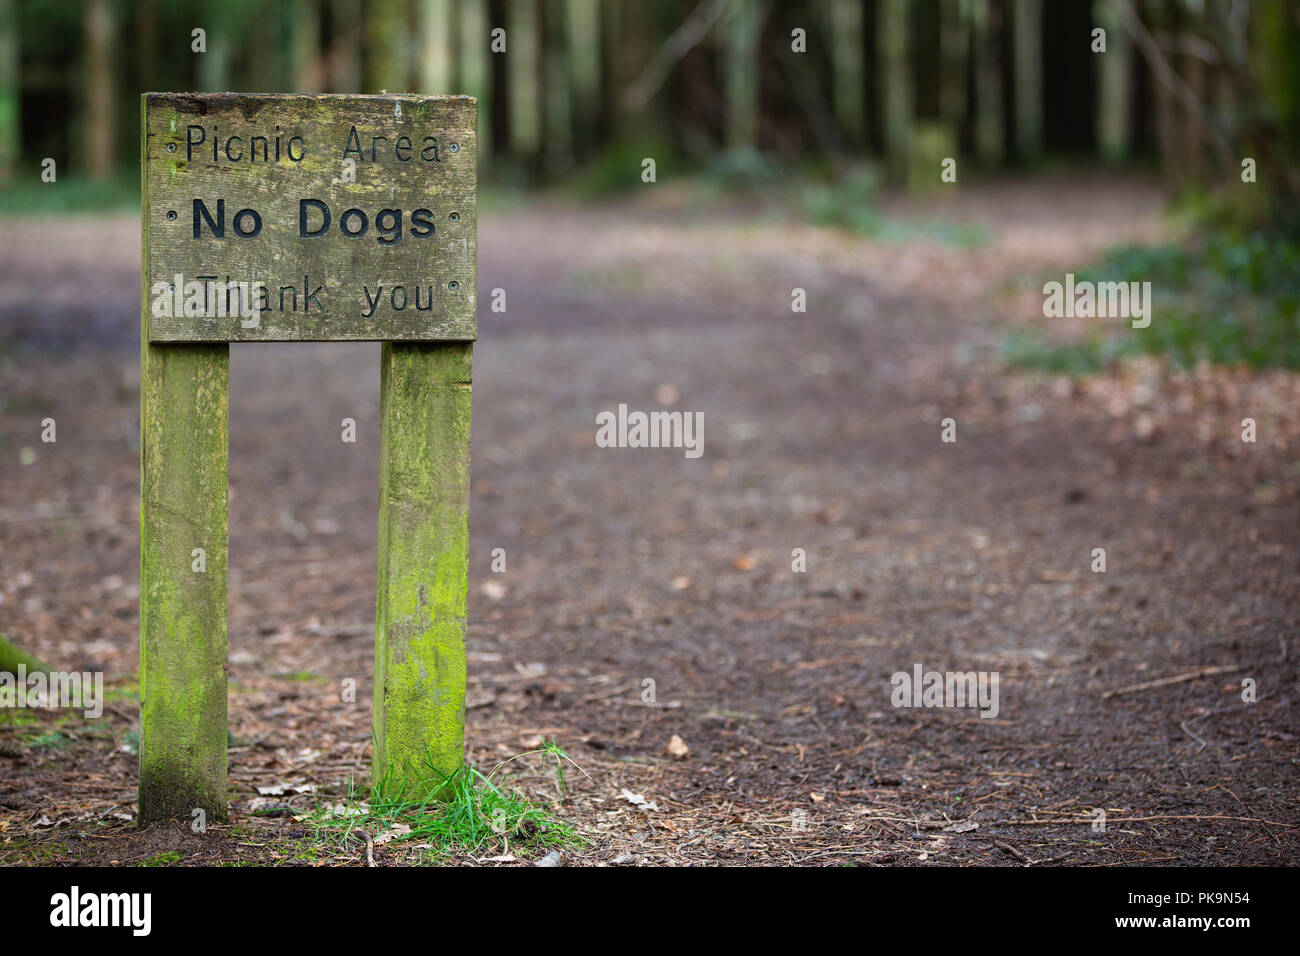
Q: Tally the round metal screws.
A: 6